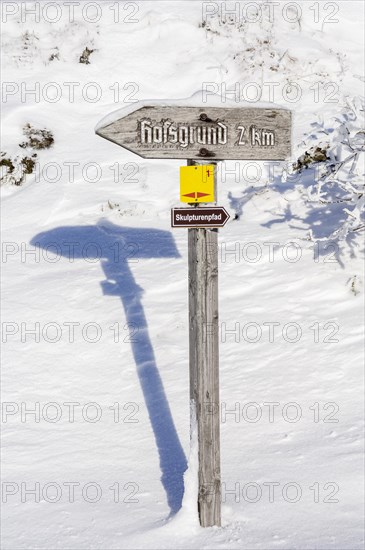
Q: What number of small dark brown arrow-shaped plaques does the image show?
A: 1